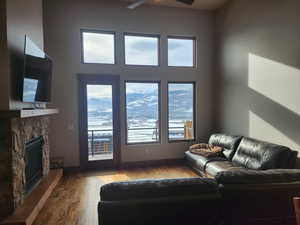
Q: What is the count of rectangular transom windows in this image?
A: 3